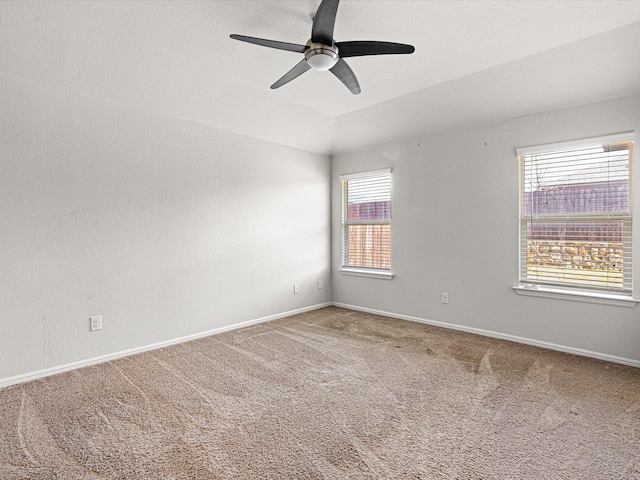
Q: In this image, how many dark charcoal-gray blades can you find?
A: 5